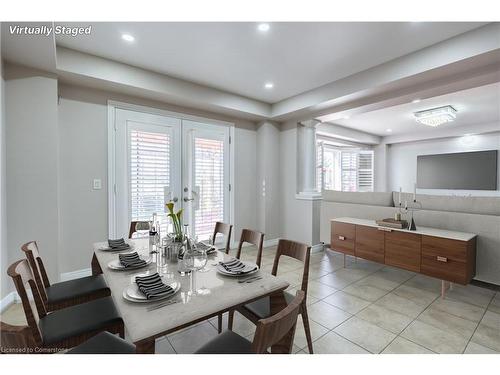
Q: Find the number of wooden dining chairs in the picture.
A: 8